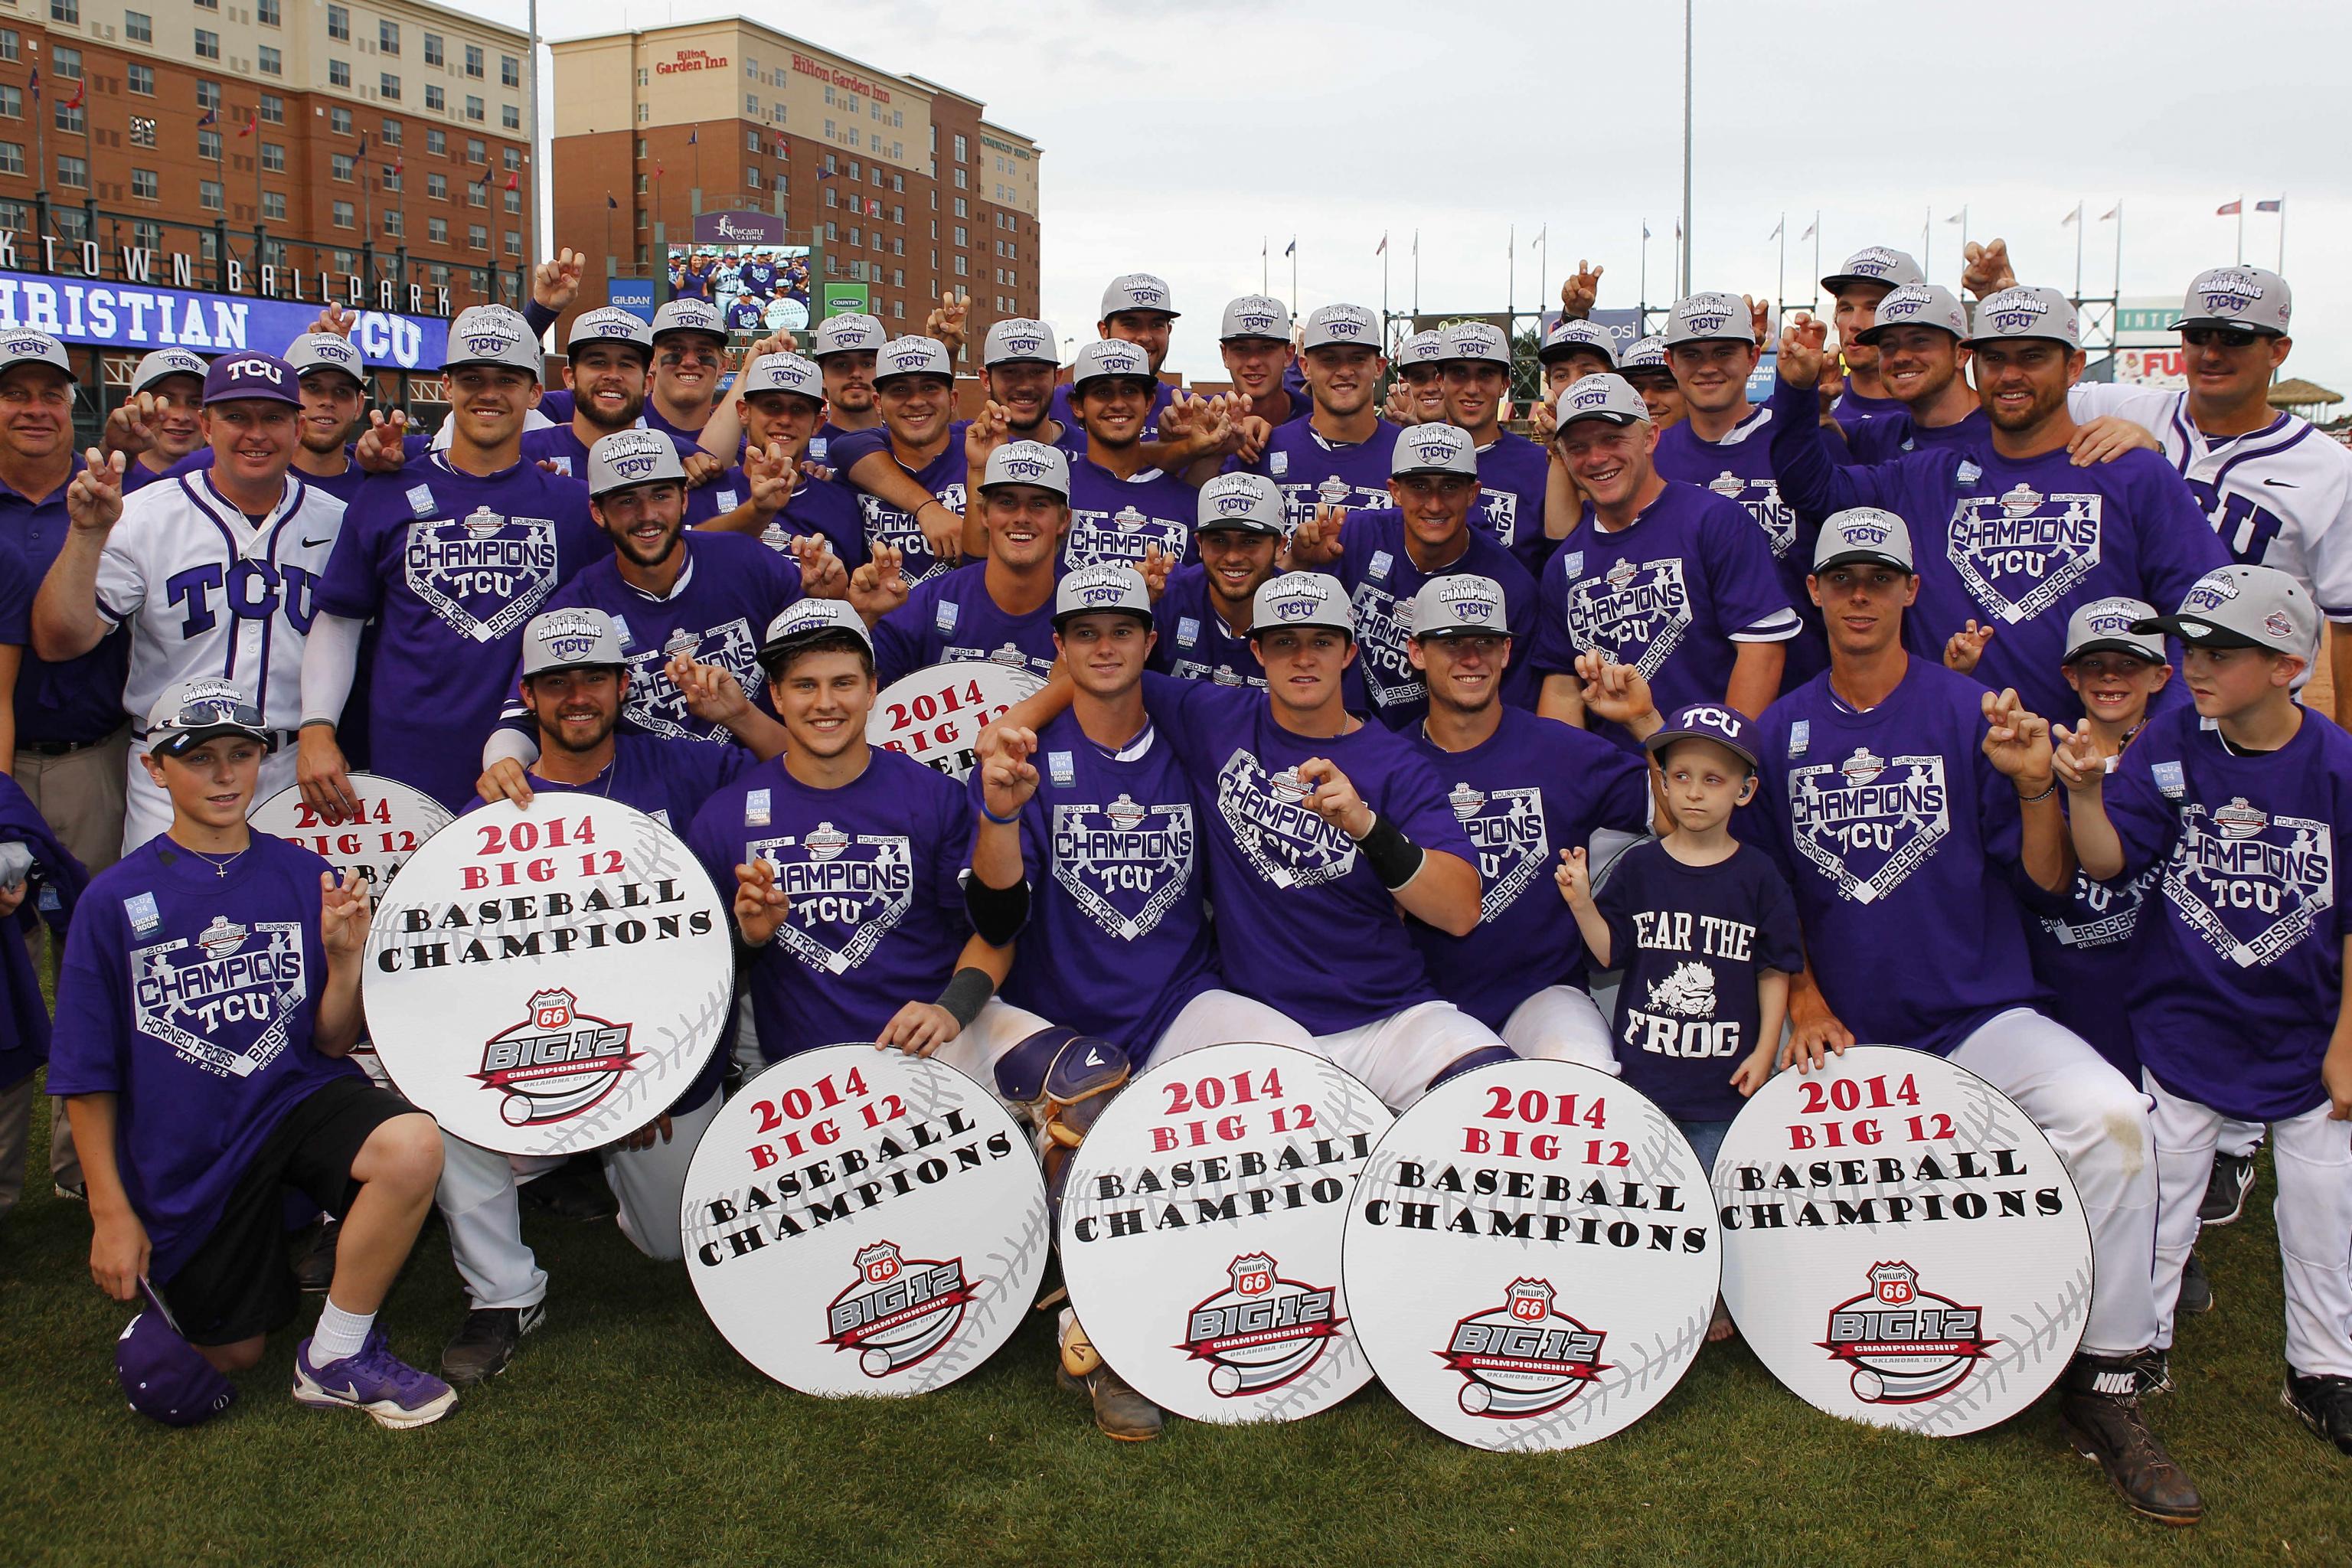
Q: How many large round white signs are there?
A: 7